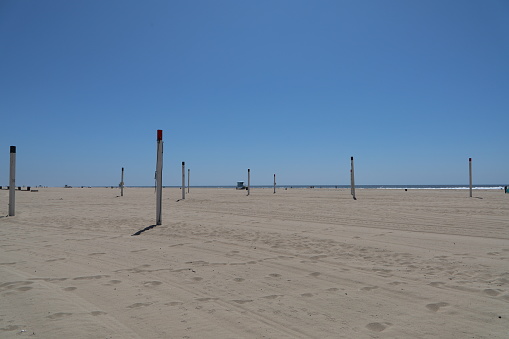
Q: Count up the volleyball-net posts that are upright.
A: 9